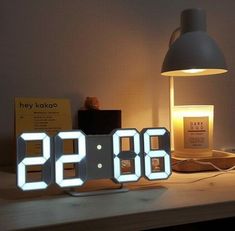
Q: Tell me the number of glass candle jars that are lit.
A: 1